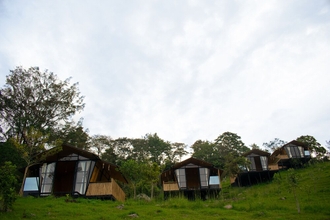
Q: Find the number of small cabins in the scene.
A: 4